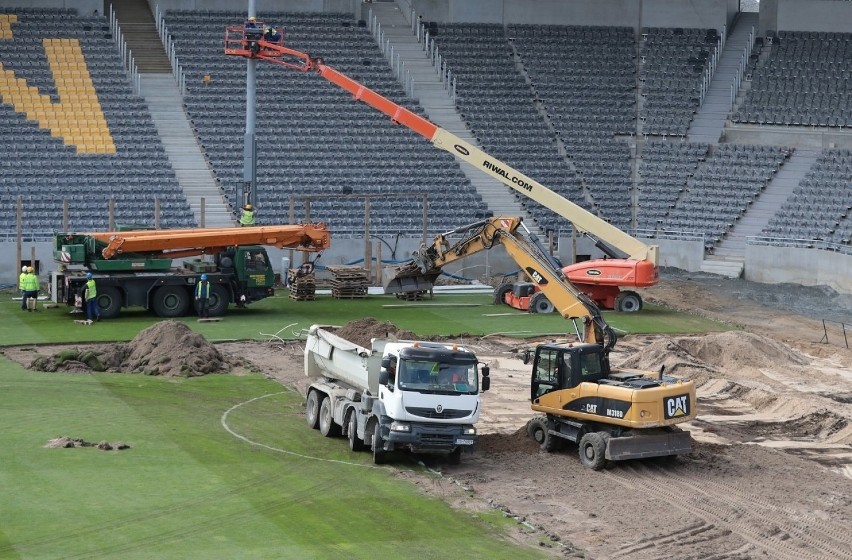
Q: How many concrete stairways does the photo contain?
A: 4